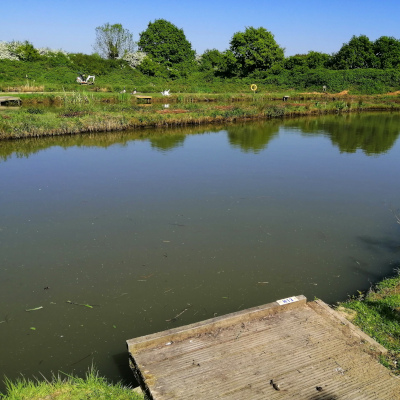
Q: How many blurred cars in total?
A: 0